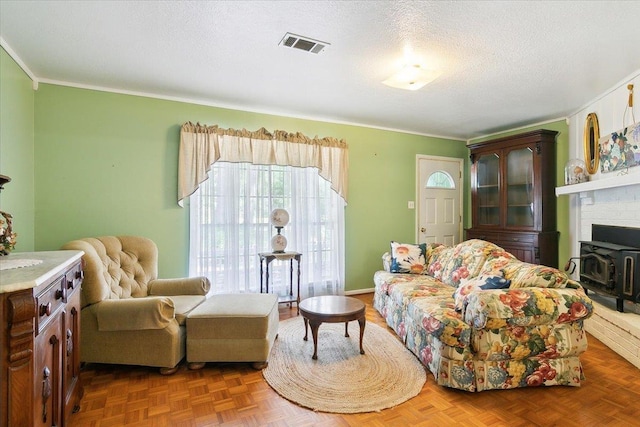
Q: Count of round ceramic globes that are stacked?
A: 2